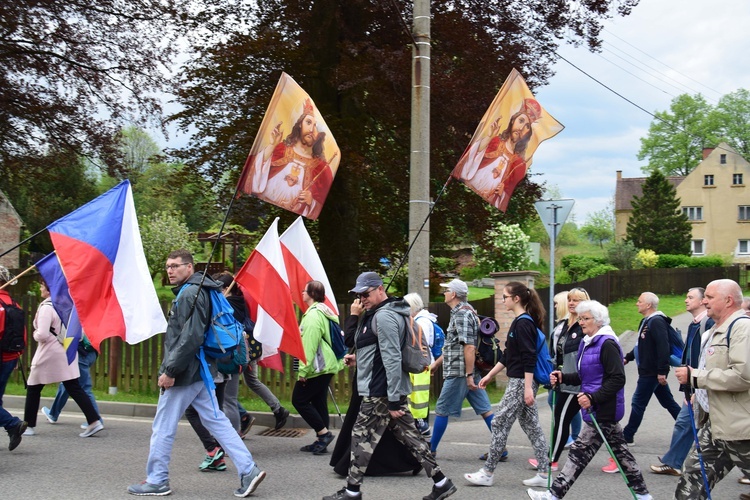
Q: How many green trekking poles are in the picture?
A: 2